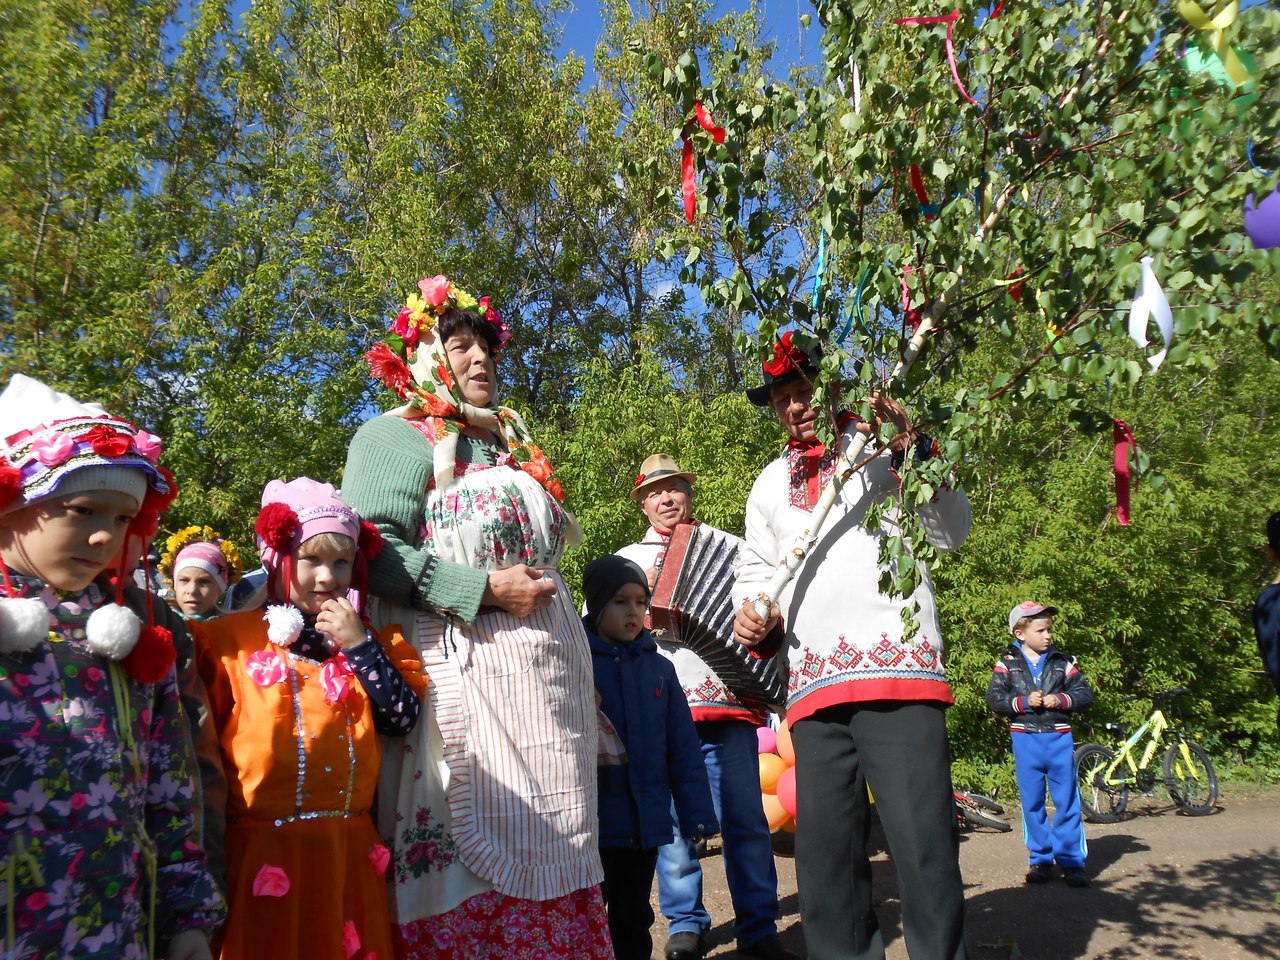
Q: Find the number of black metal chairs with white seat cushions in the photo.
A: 0